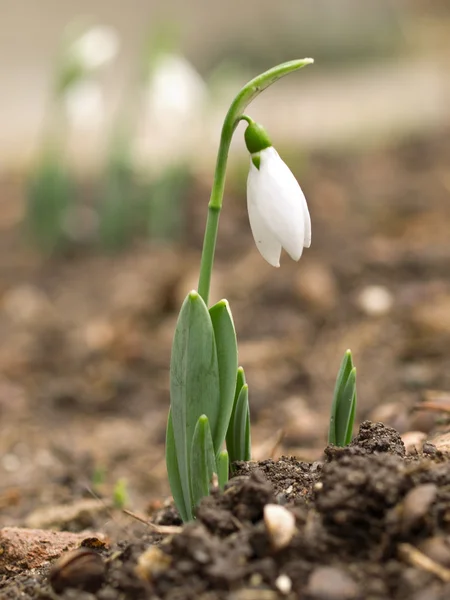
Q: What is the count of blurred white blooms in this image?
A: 3